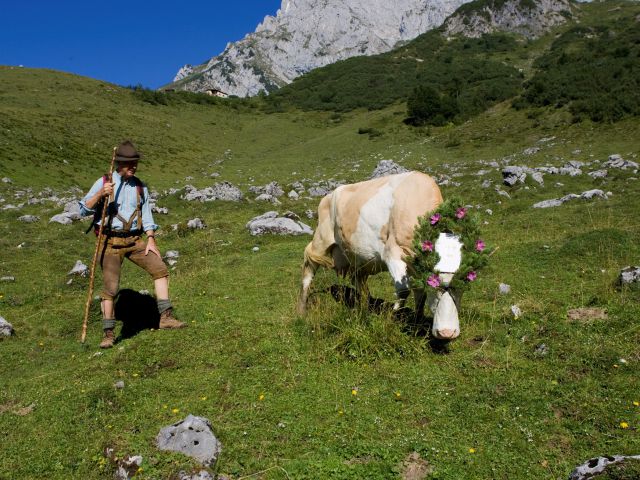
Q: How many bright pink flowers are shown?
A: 6